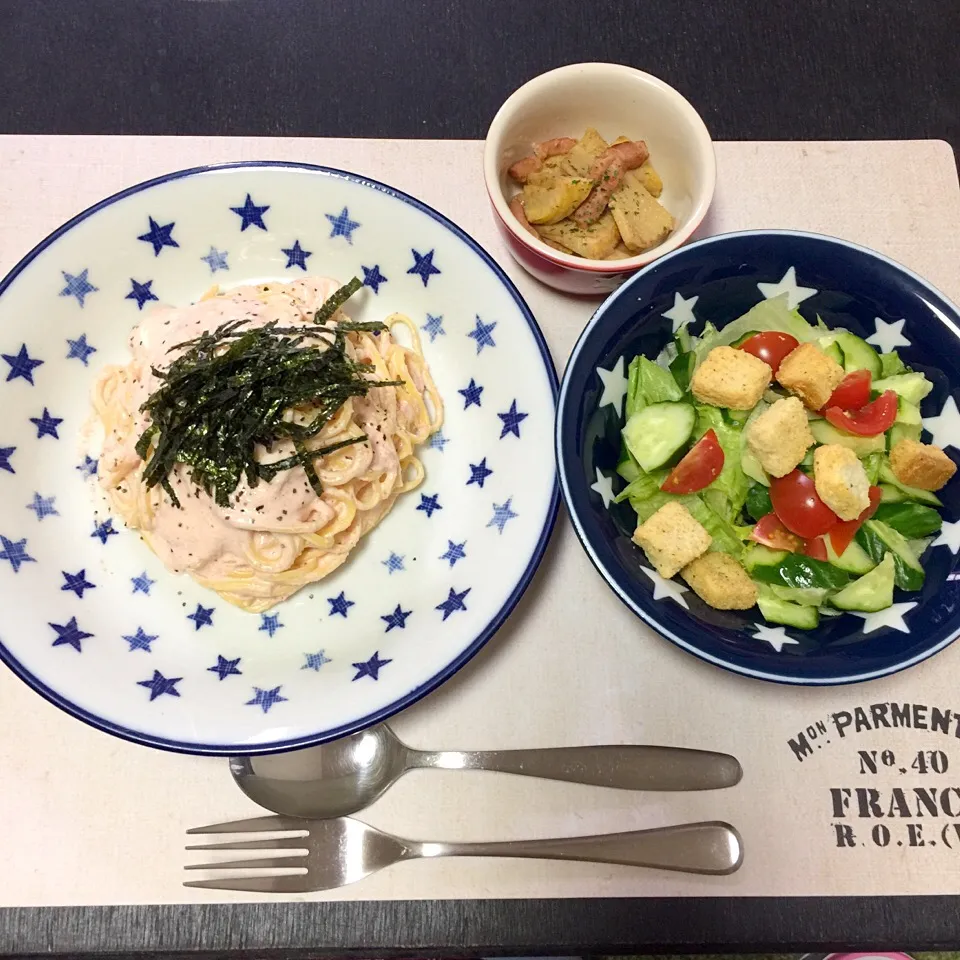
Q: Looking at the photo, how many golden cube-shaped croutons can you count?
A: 7